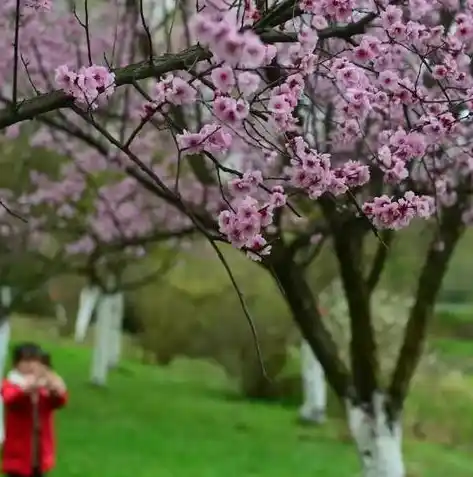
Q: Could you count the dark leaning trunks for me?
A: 3